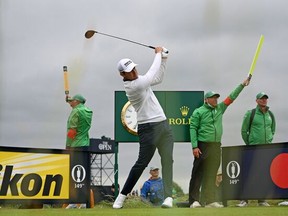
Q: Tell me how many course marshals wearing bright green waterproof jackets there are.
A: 3